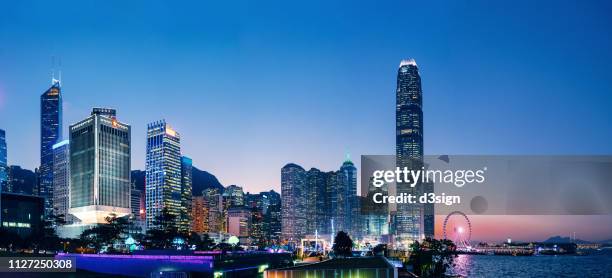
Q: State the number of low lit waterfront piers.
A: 1